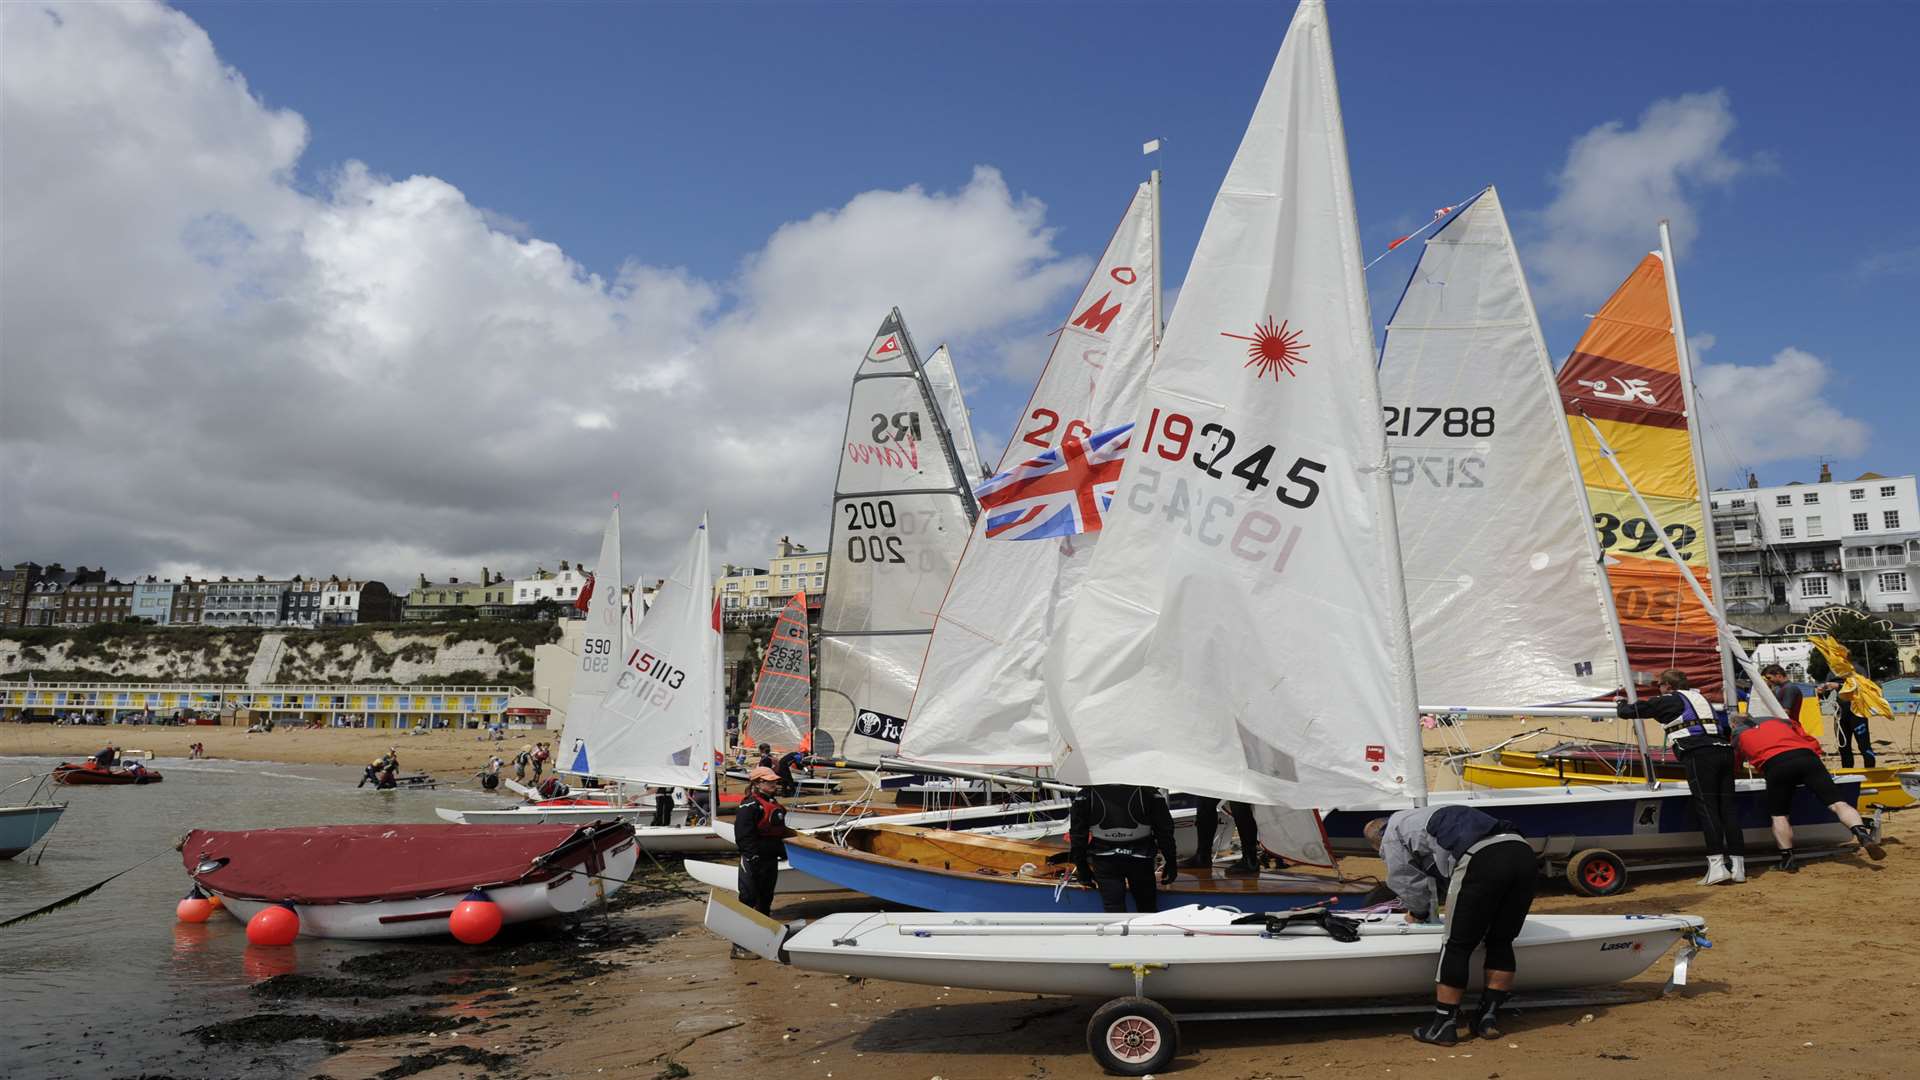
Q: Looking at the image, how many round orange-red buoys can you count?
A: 3